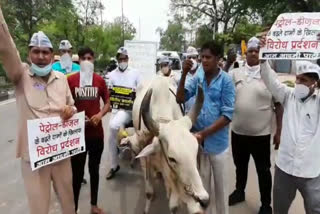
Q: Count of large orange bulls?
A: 0